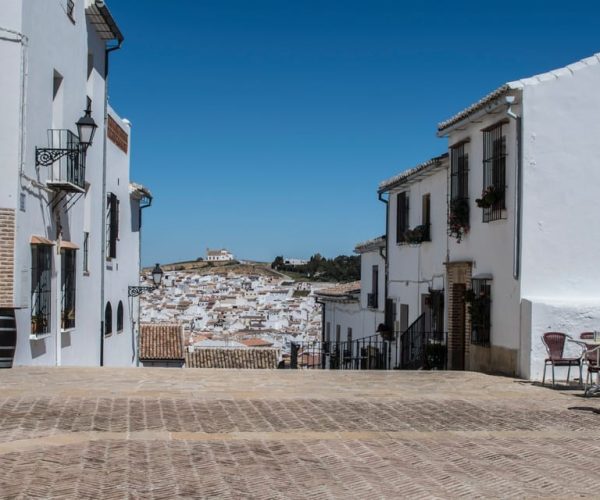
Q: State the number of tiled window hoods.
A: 2